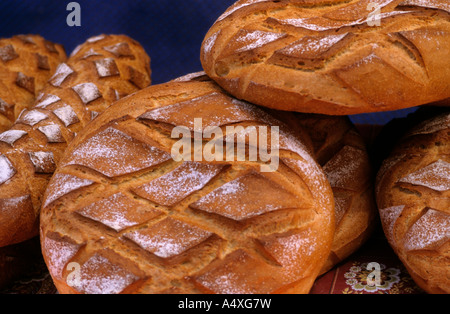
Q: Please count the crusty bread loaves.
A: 6